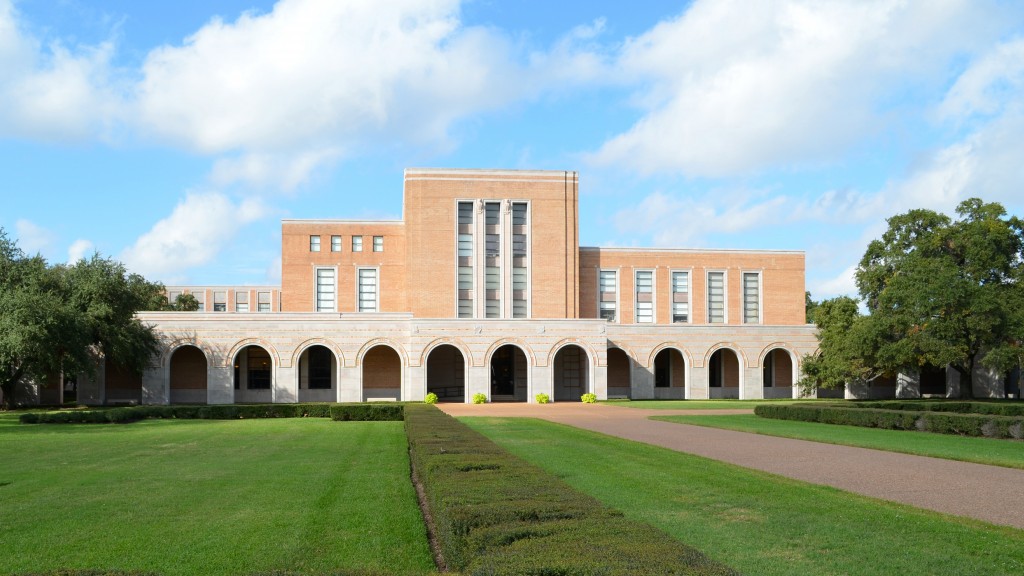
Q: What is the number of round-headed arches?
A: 11